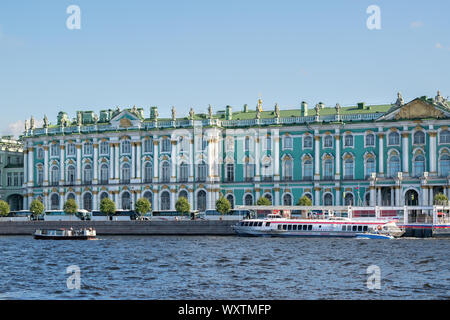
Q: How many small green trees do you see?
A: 10